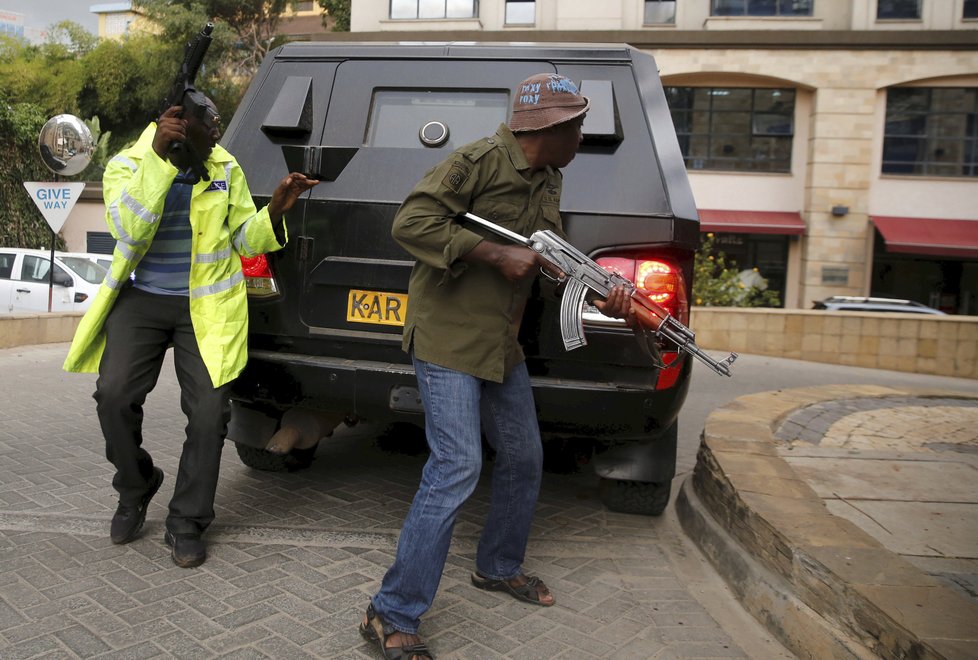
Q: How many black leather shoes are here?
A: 2